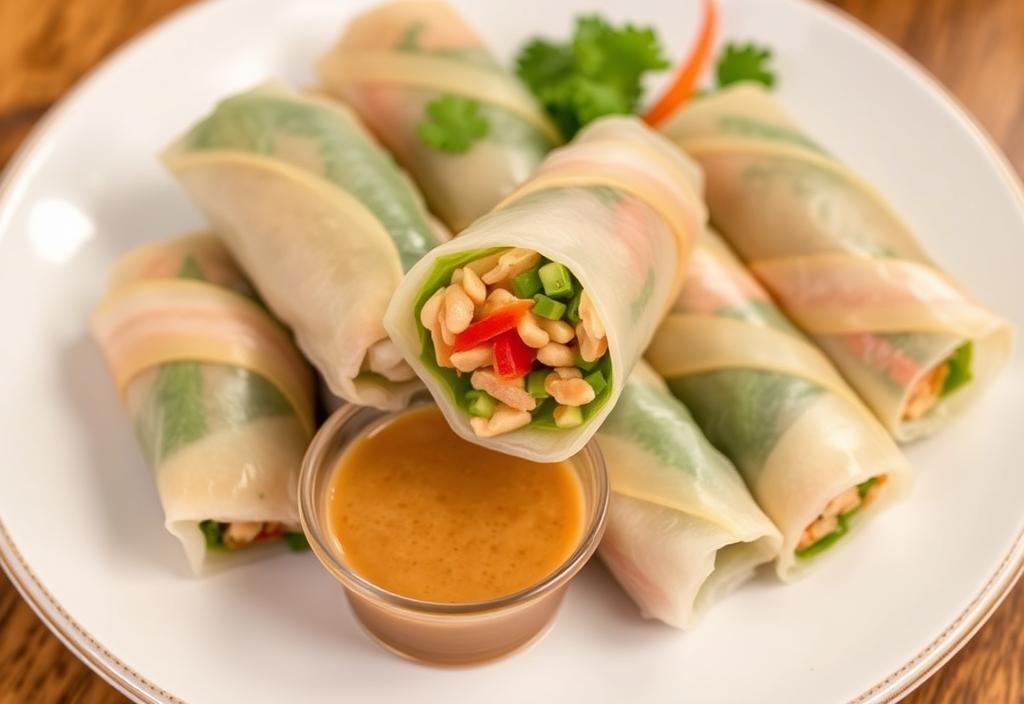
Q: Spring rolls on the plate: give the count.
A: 7